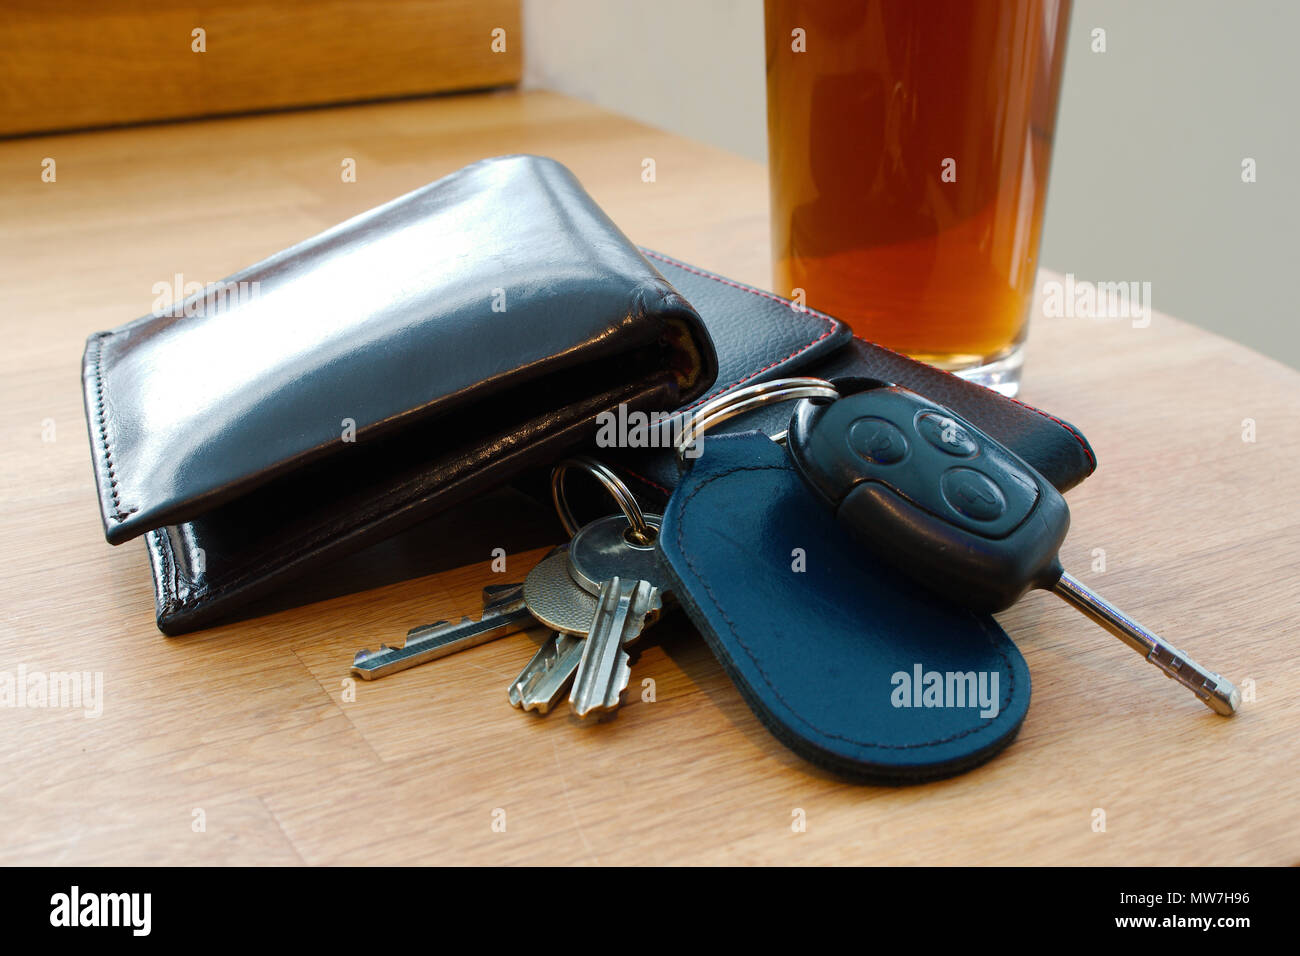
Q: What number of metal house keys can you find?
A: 3